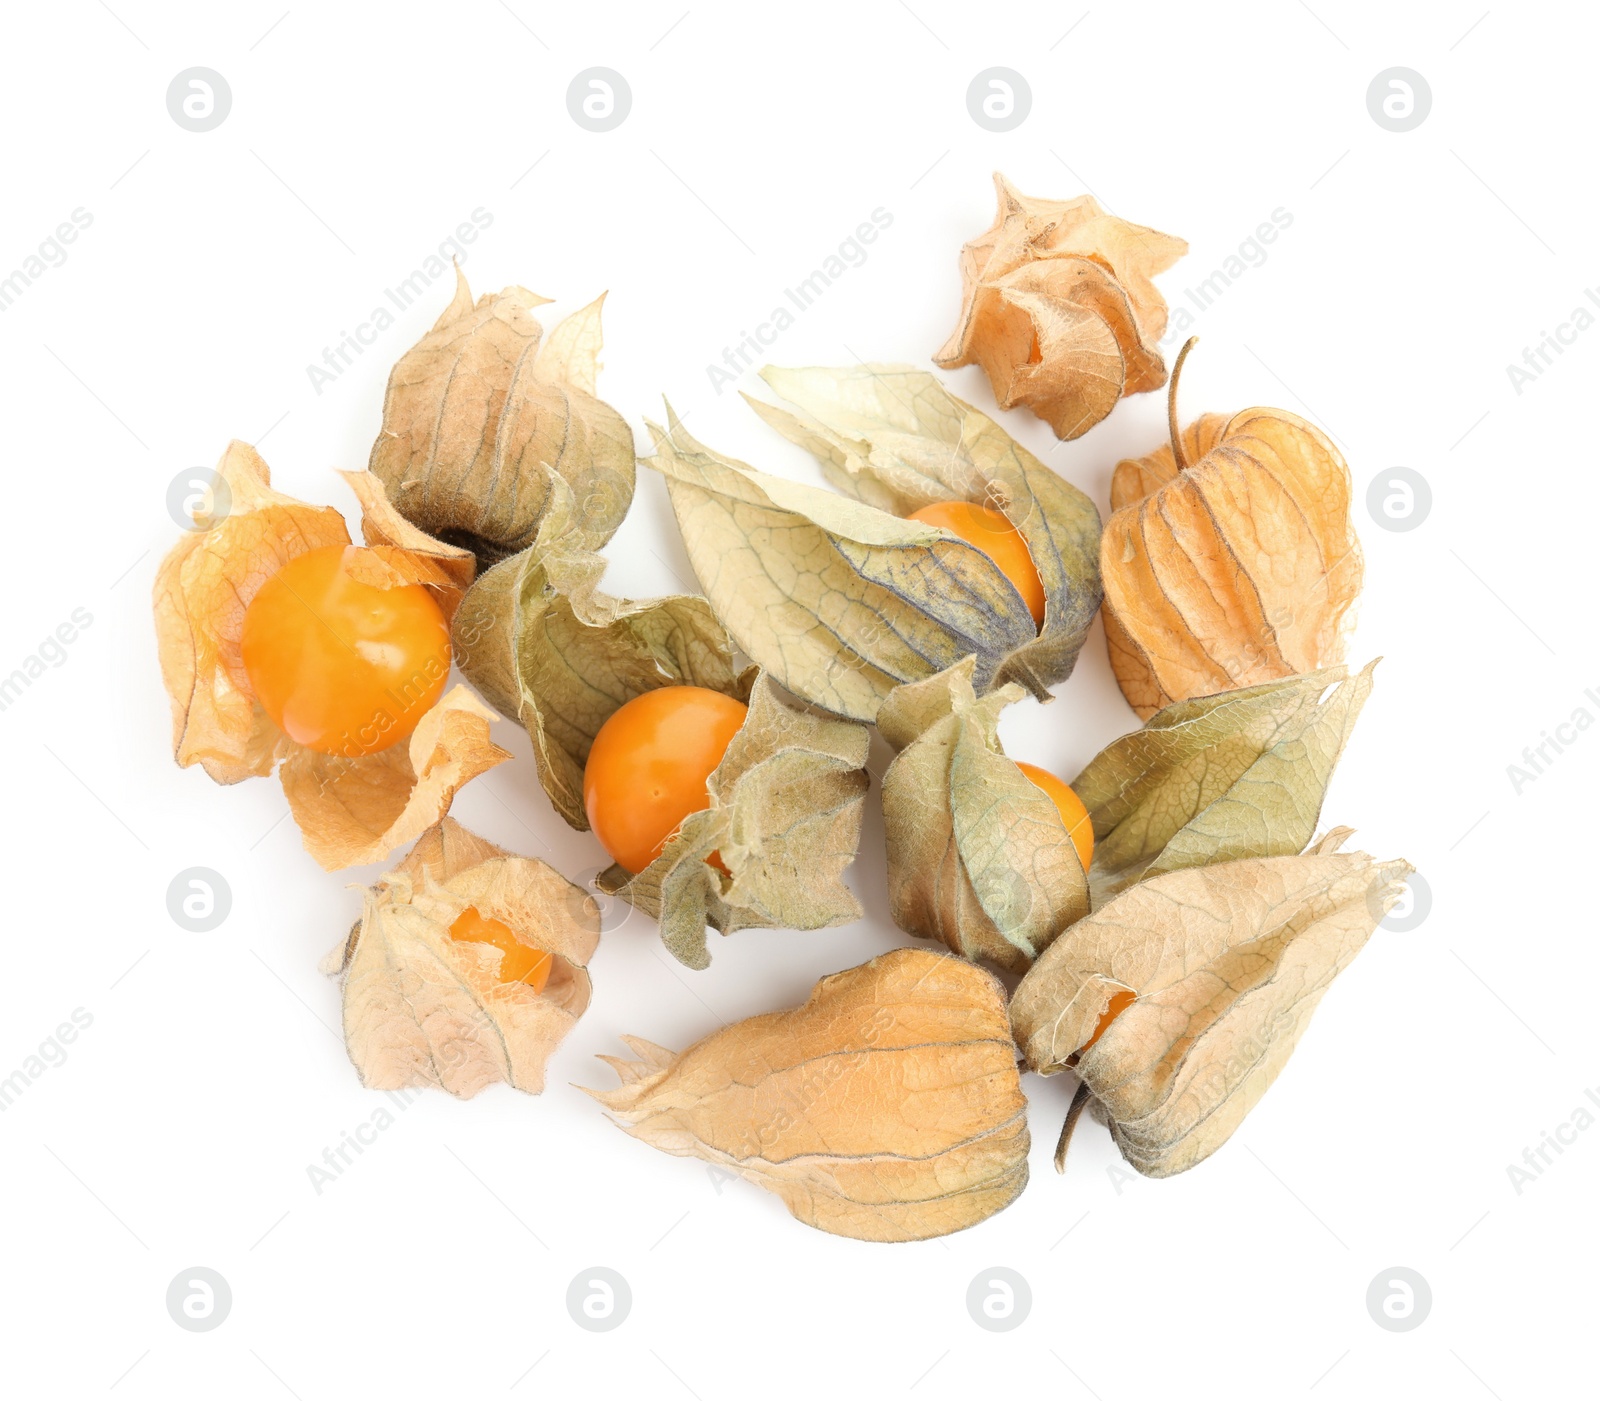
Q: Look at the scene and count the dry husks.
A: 10